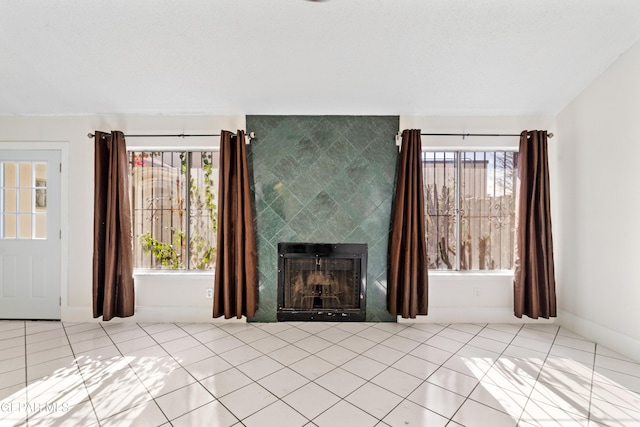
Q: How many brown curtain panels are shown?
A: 4